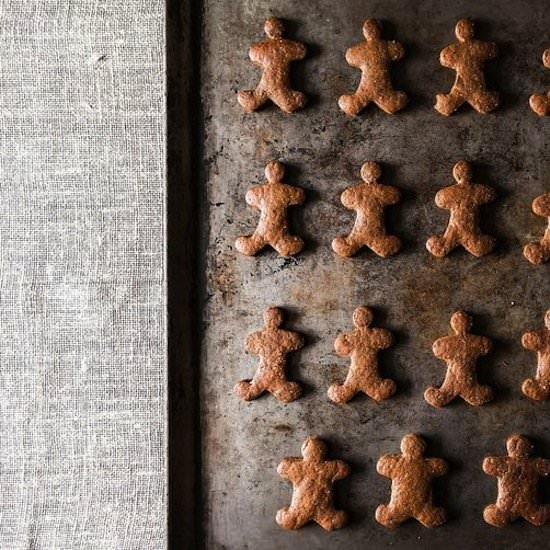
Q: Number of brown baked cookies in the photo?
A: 15